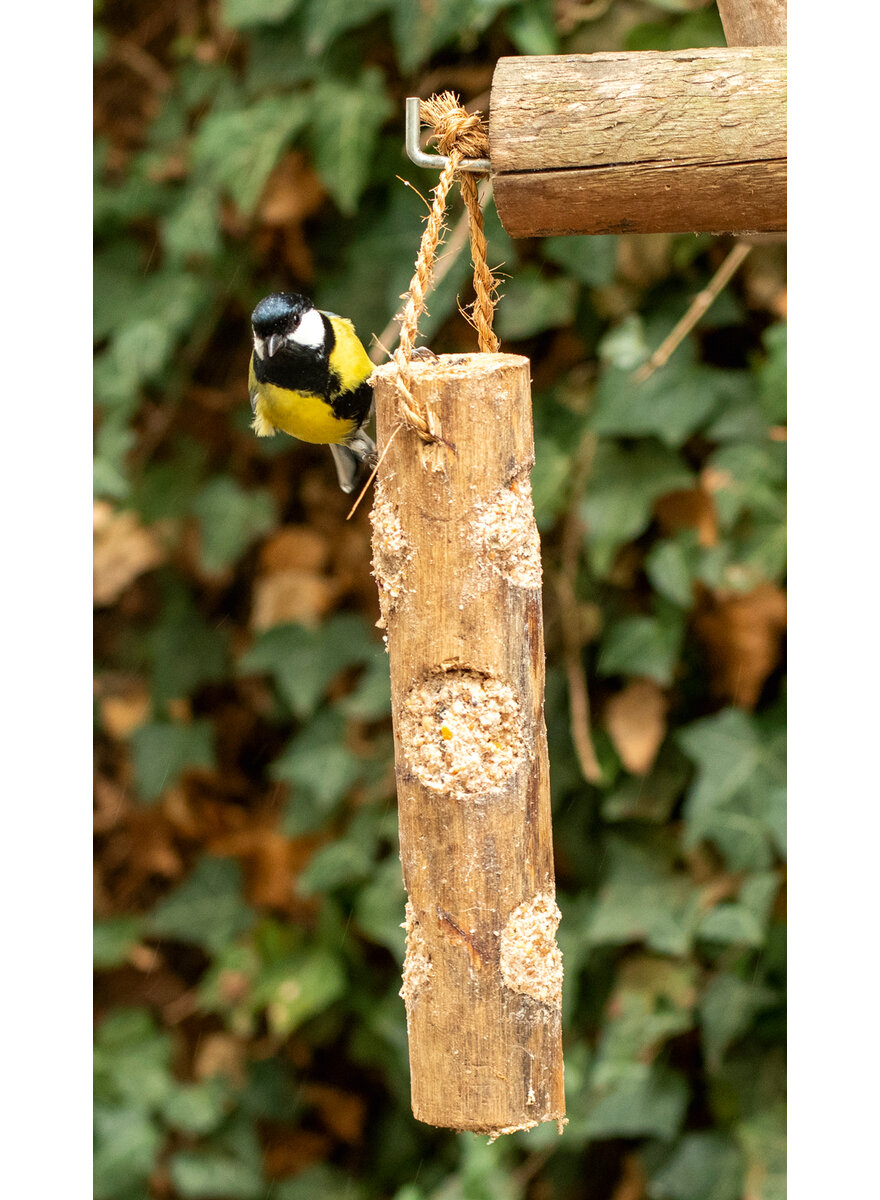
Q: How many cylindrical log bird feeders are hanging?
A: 1